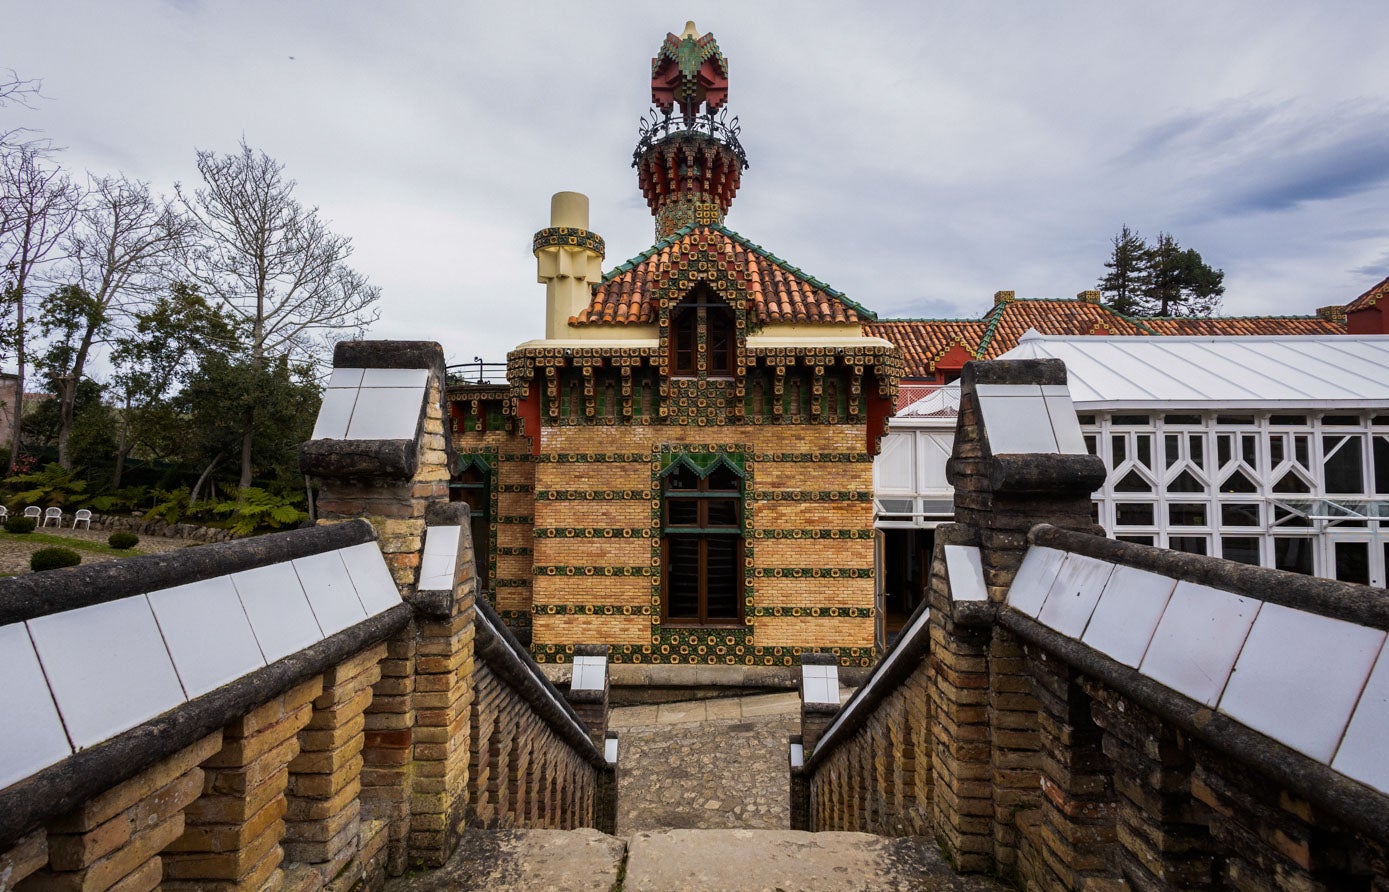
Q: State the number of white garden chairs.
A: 4